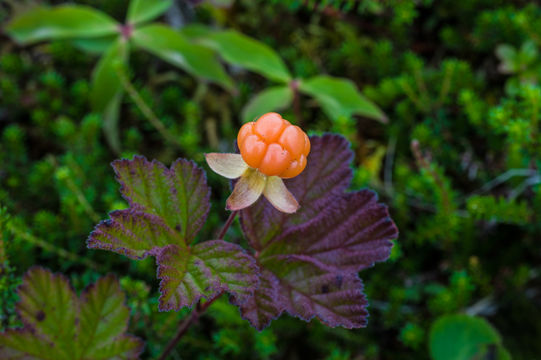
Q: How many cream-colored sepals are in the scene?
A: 3